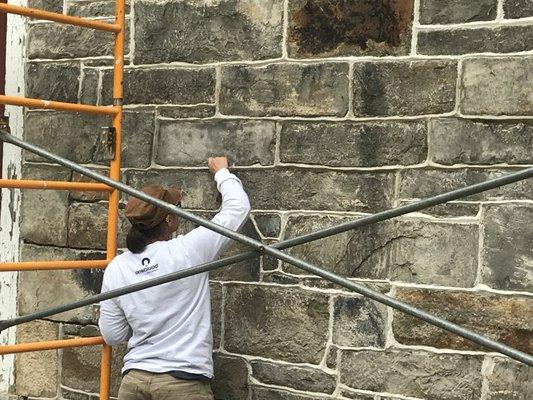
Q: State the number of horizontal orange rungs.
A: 5